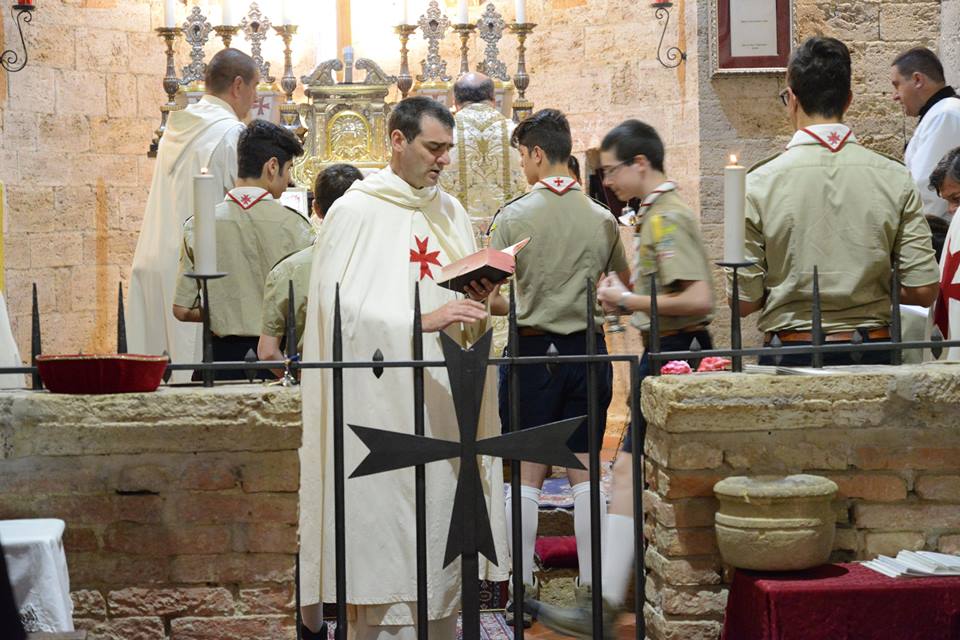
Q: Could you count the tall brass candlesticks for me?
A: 6